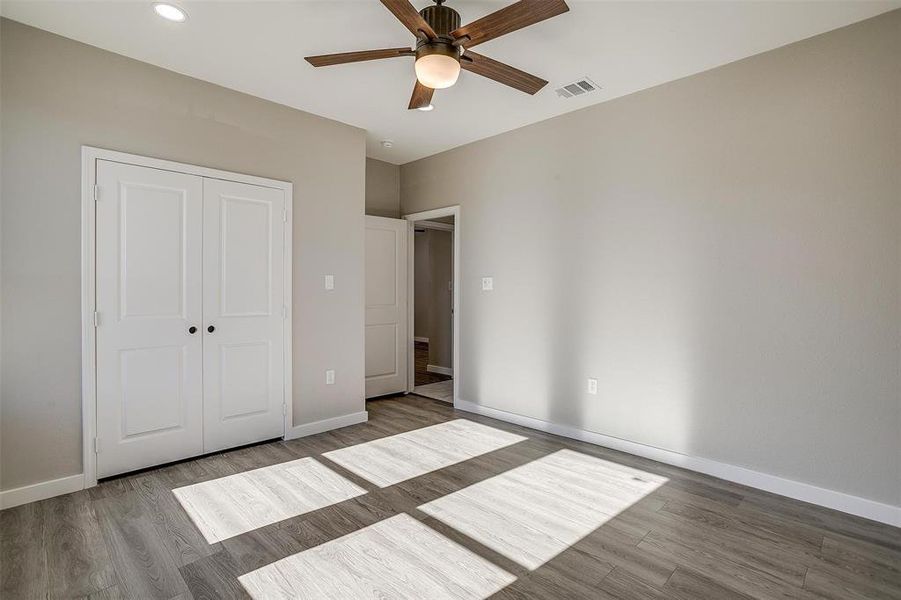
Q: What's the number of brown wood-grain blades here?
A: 5